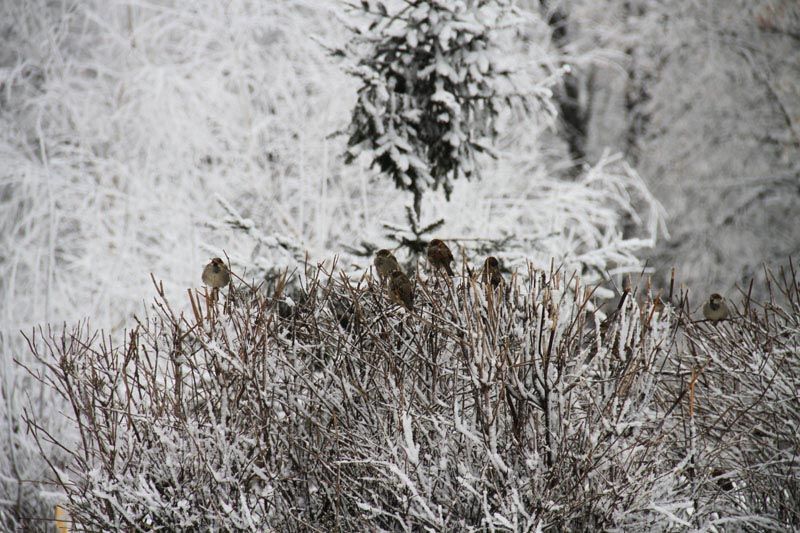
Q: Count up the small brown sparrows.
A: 6